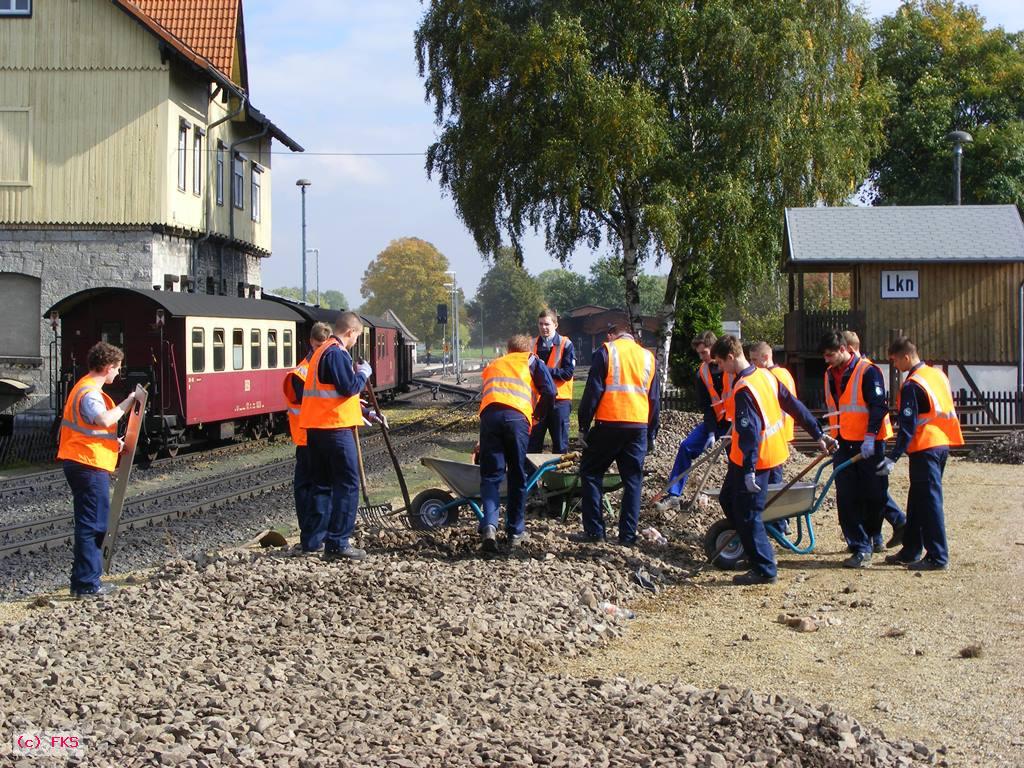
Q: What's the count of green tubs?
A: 1